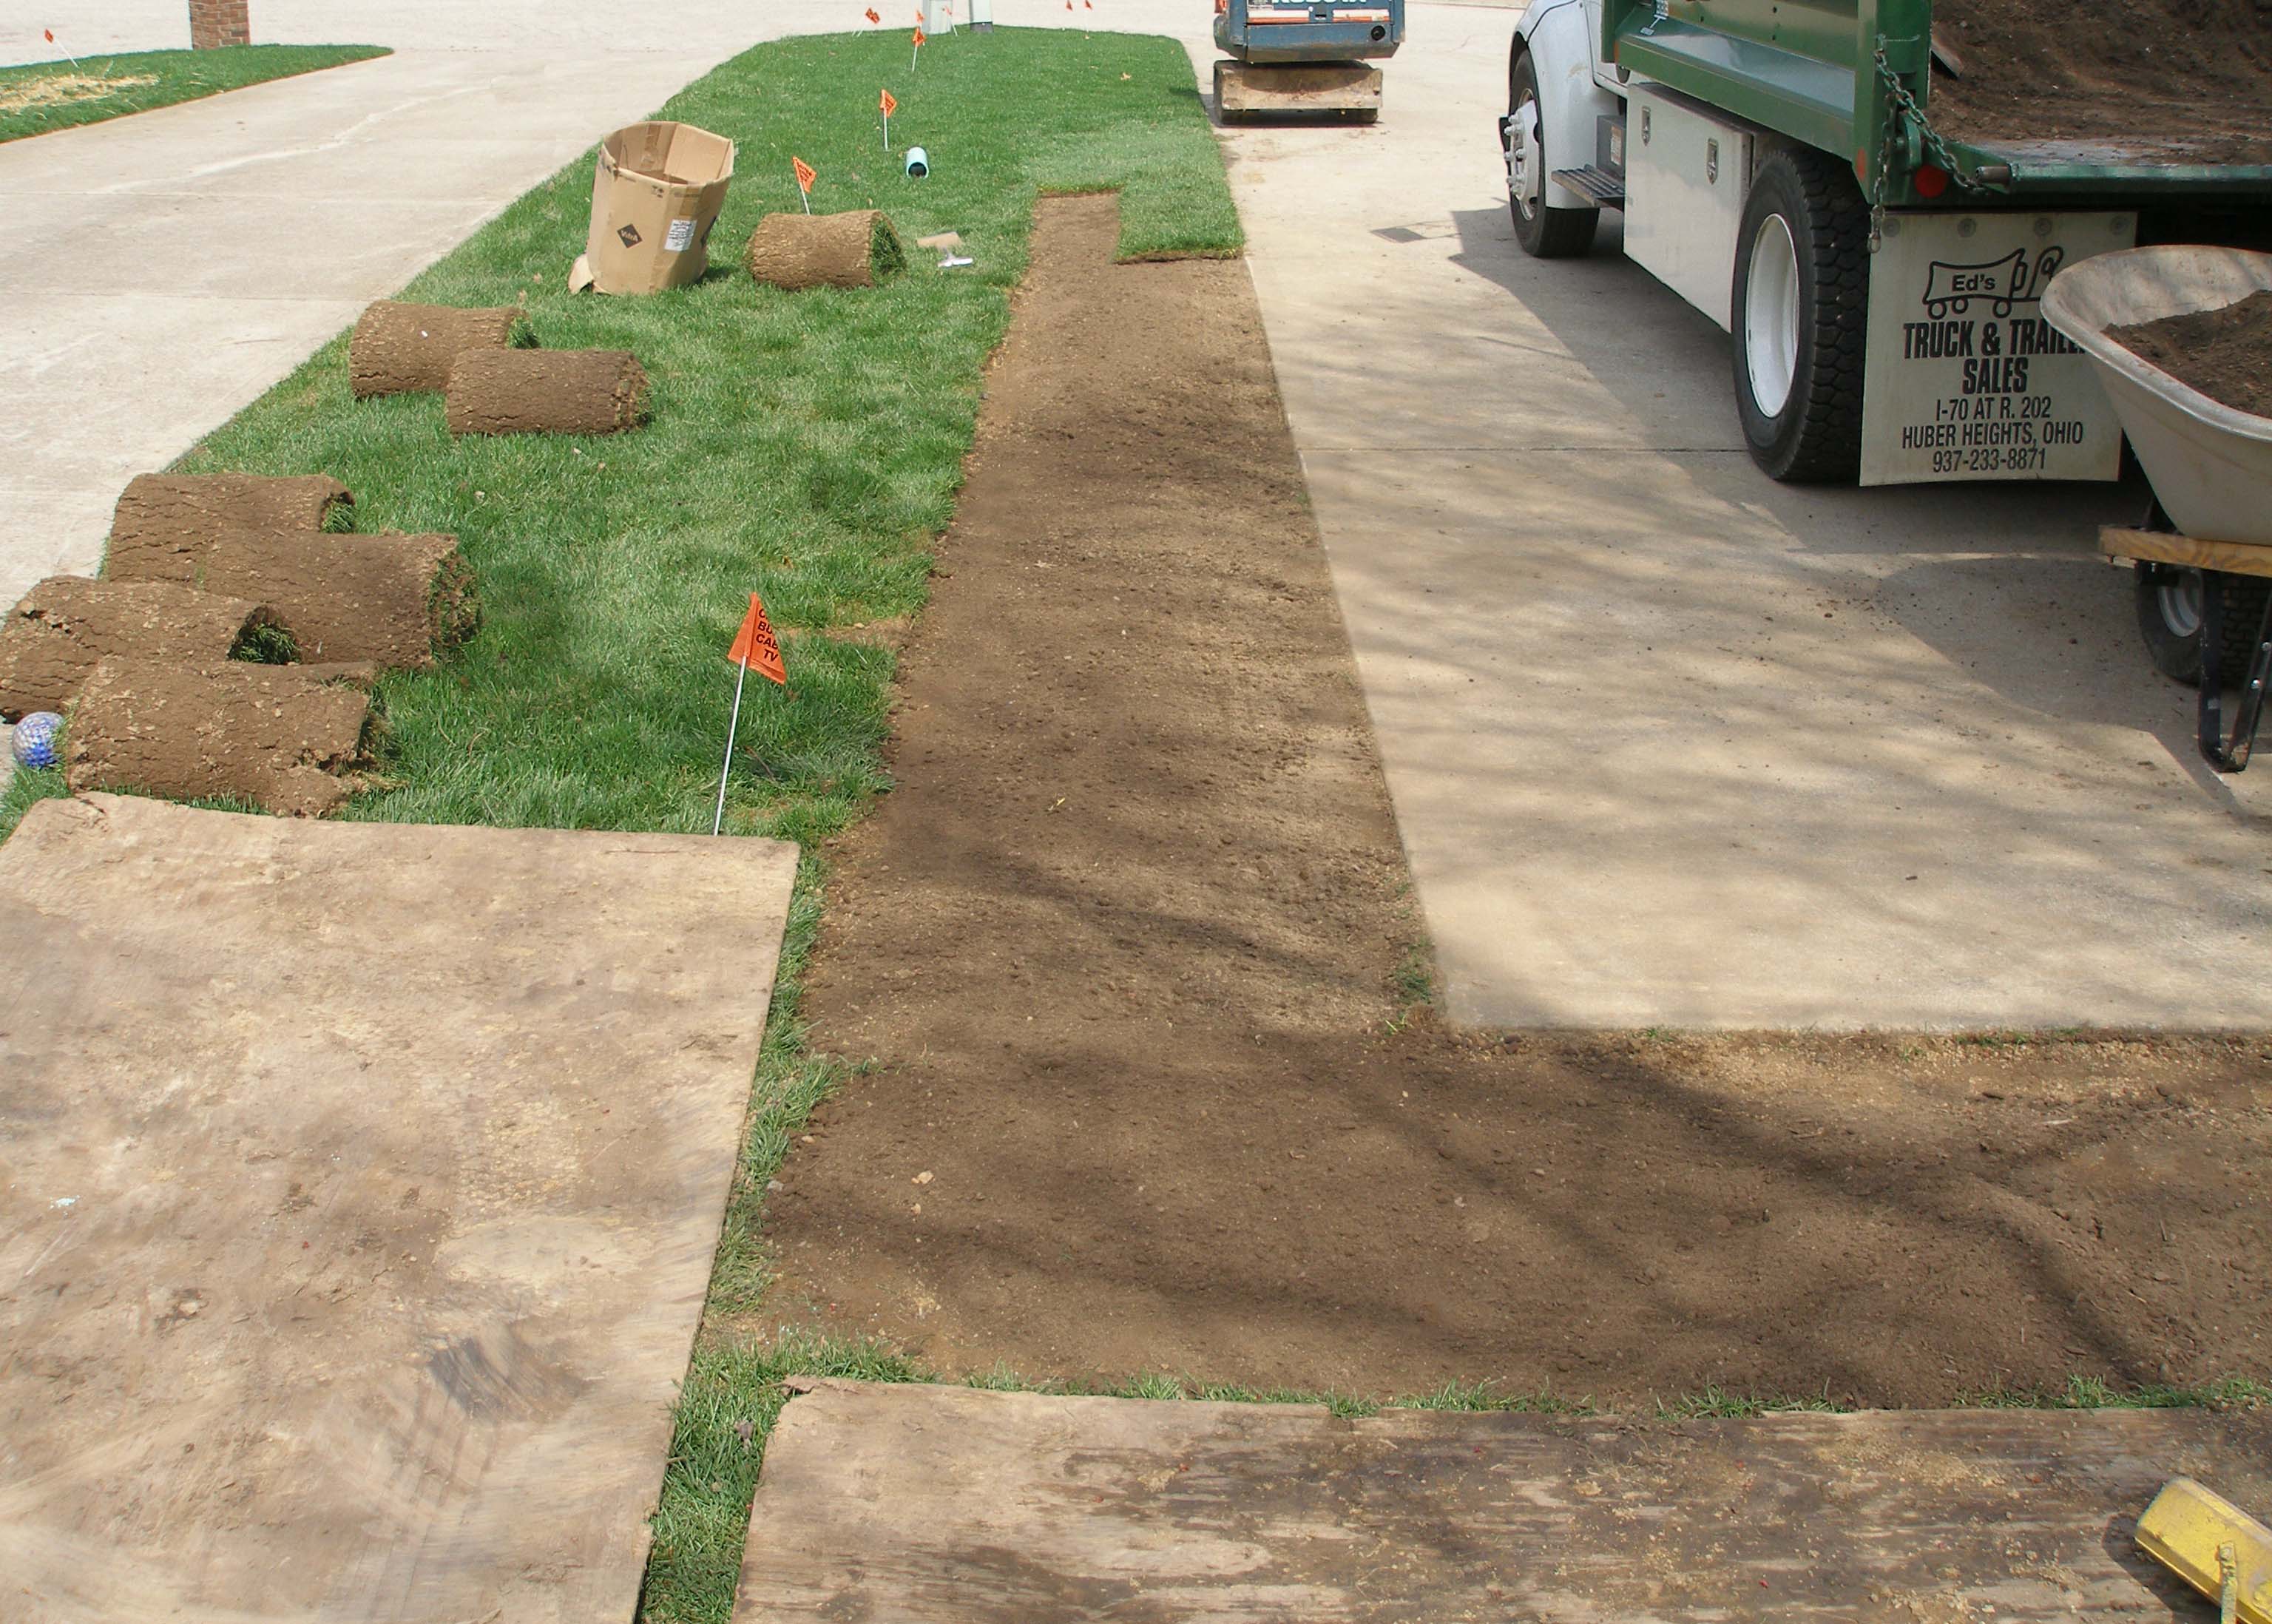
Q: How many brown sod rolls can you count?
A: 7